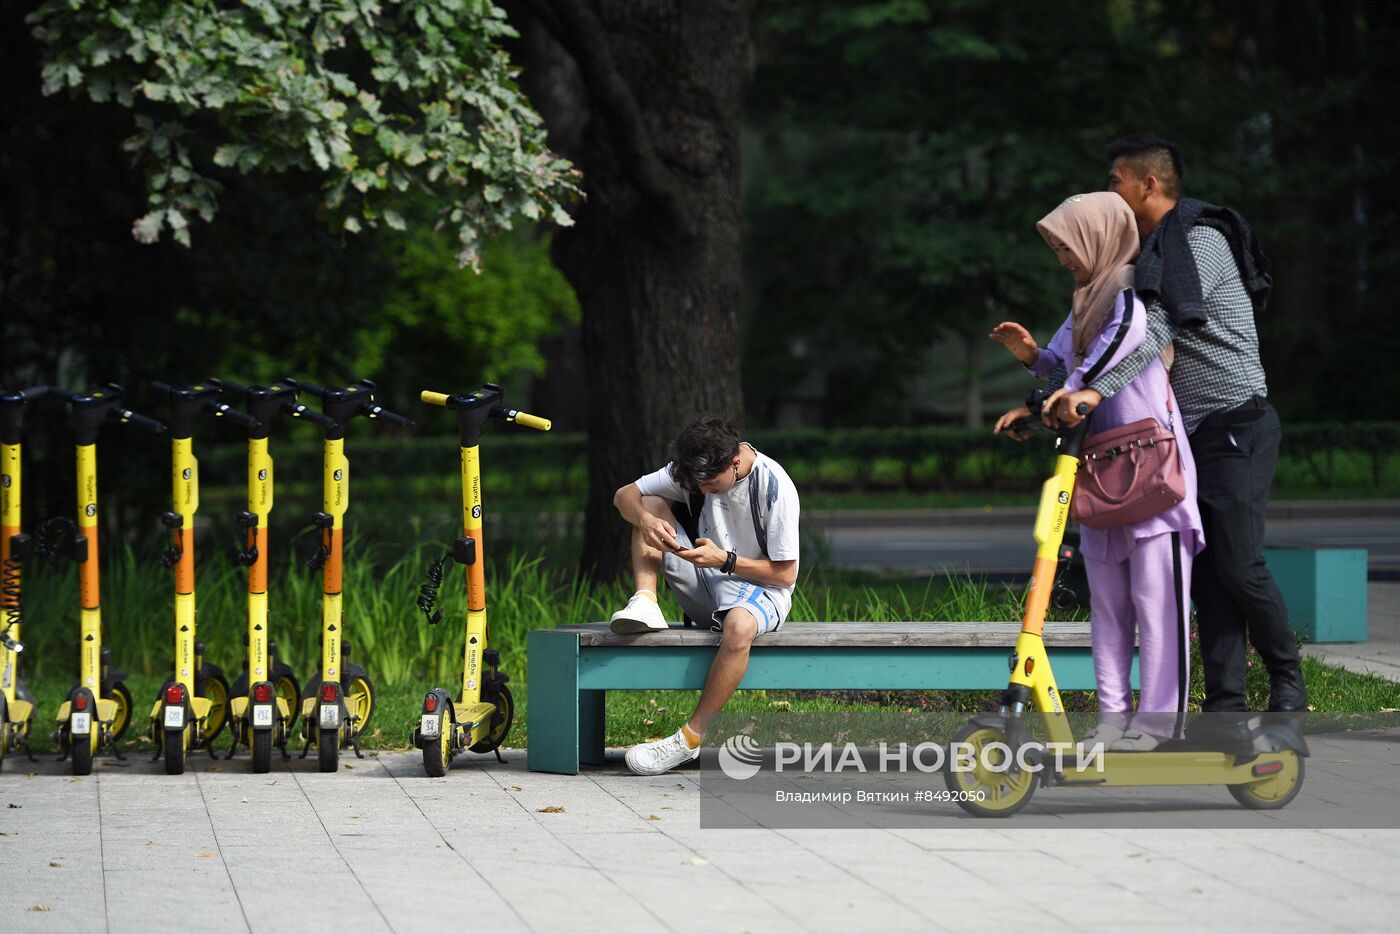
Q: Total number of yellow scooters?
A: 7